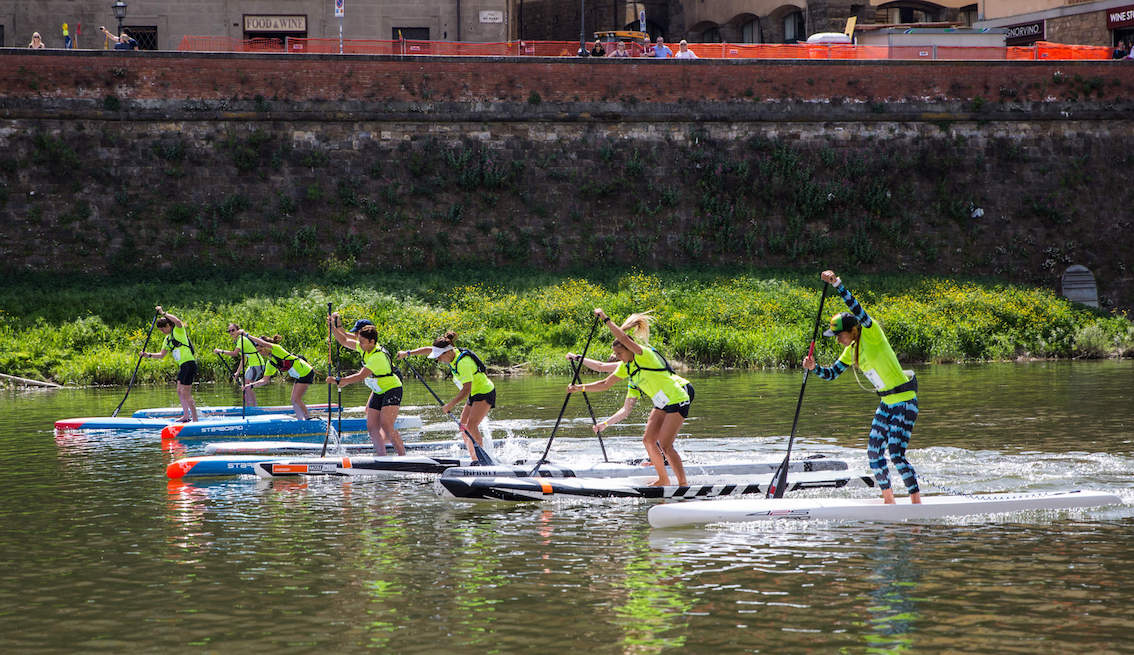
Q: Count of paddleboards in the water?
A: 9